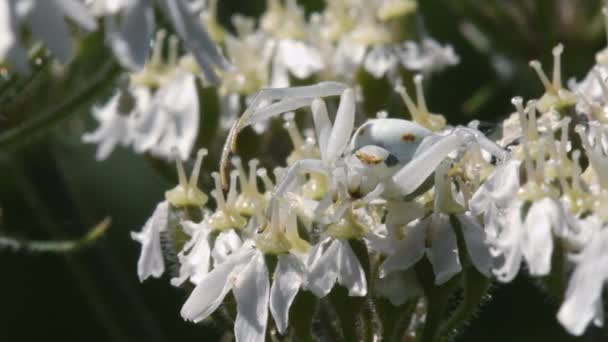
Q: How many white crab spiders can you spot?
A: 1